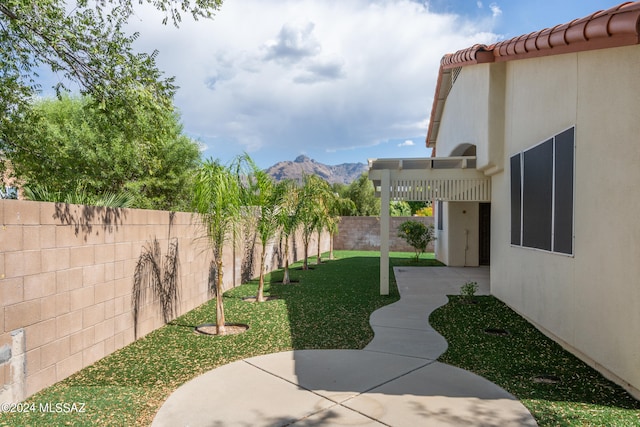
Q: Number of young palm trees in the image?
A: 6